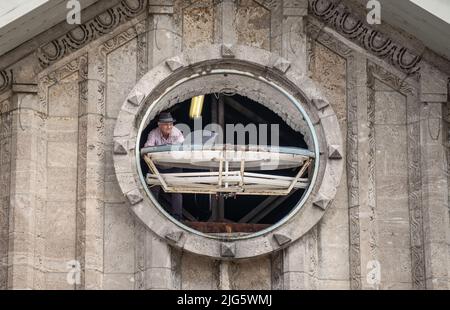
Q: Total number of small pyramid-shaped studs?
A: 12